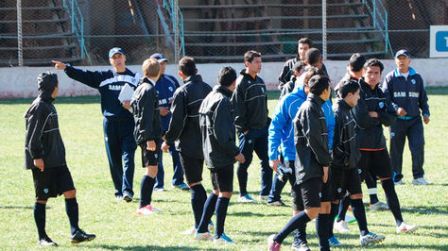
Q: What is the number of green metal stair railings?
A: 3